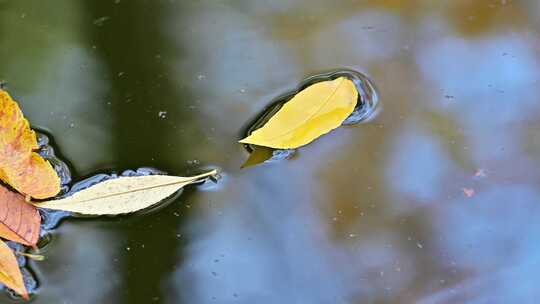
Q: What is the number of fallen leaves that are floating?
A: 5